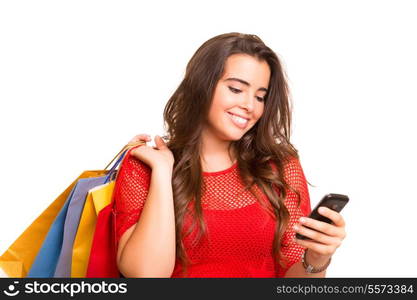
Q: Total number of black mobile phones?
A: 1